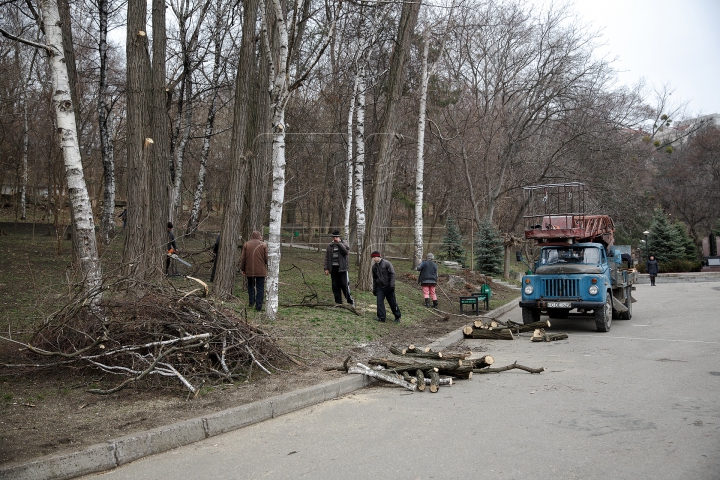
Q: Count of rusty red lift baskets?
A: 1